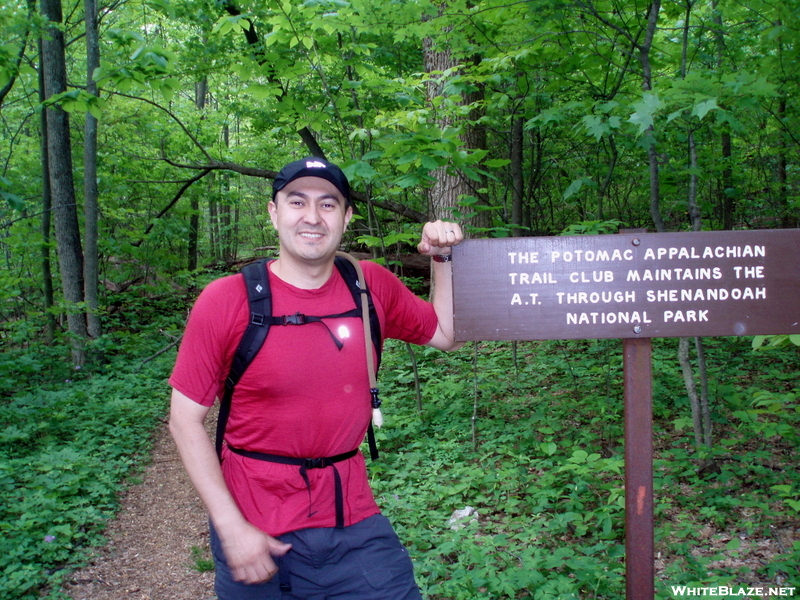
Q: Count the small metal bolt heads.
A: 2